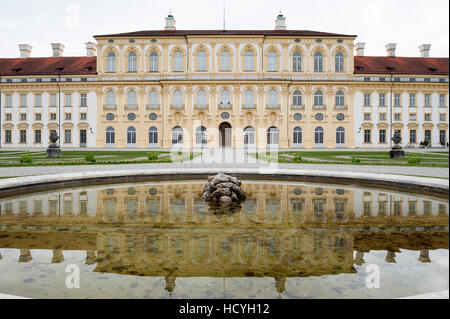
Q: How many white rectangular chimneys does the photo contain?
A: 6